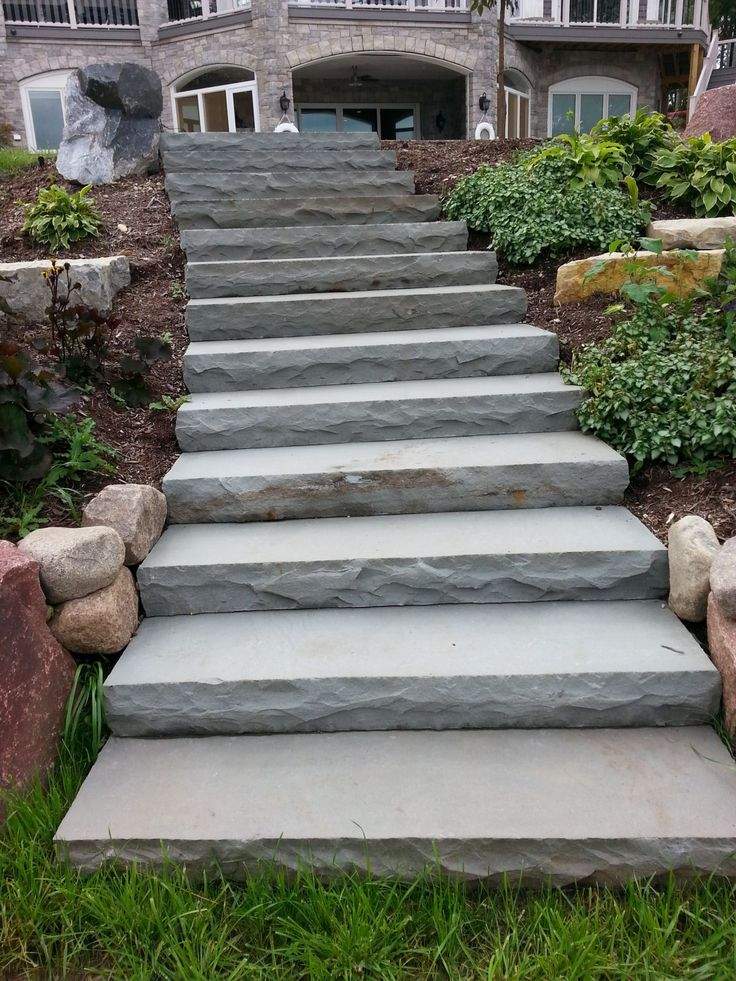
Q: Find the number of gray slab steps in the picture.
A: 13